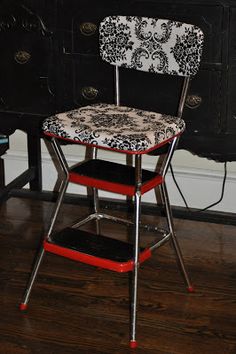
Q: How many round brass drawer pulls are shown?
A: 4